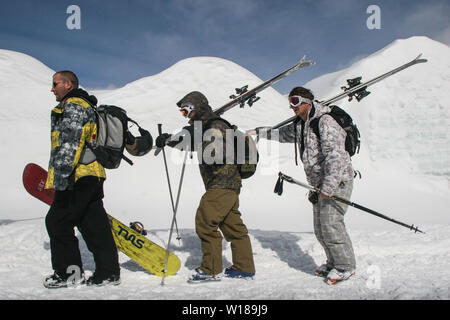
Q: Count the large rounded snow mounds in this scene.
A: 3